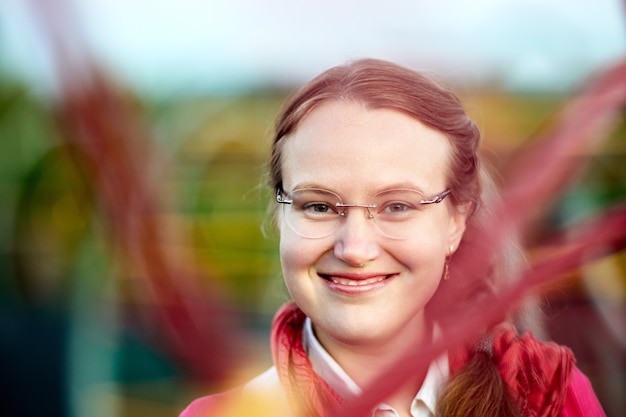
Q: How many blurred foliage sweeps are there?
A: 3